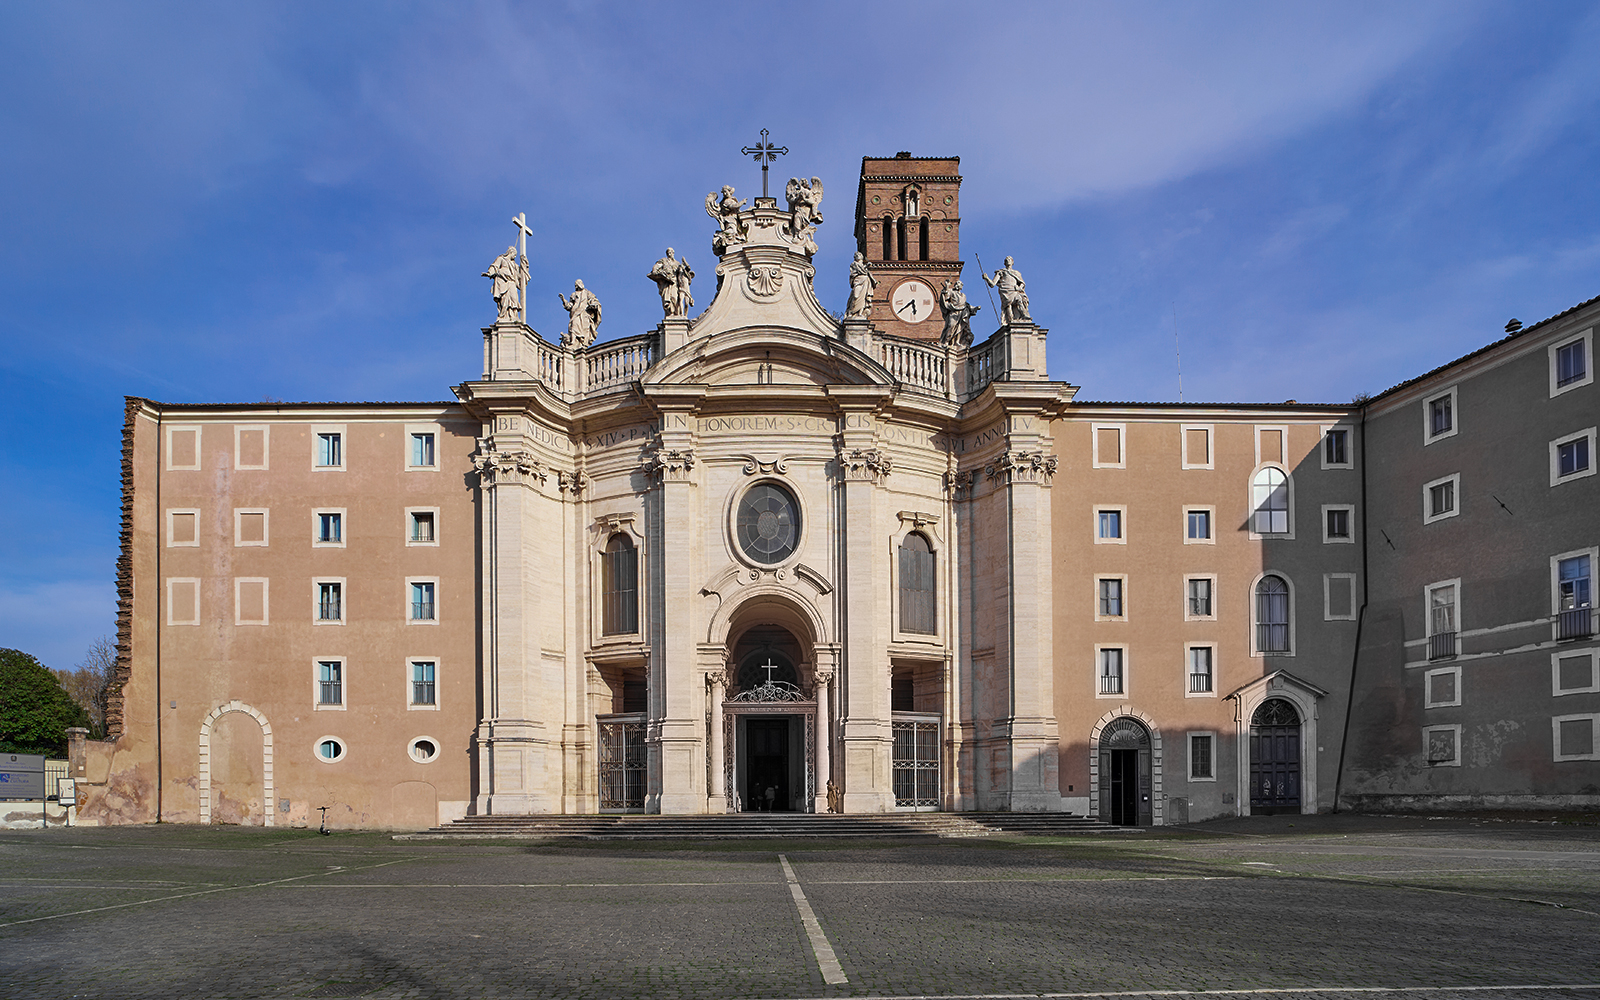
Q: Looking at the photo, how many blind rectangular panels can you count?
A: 14